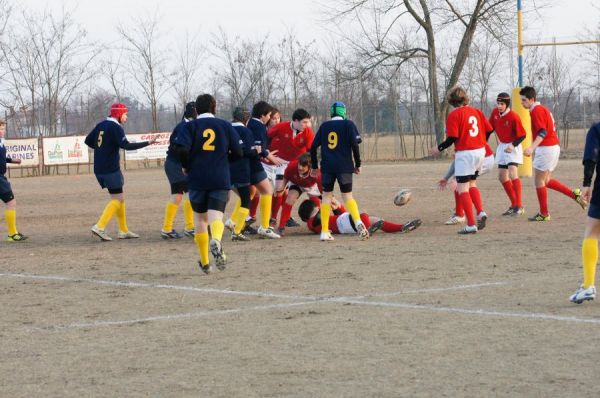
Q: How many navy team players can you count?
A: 8